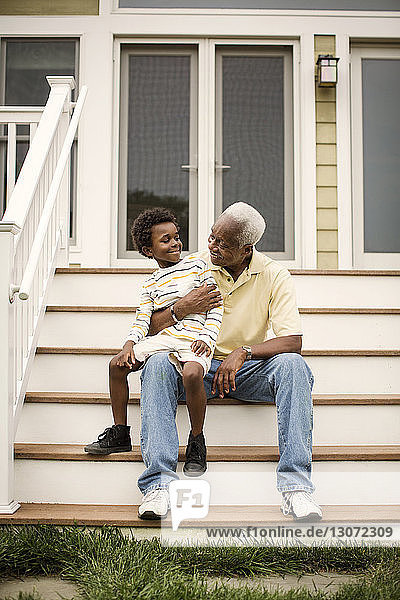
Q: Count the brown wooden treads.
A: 6